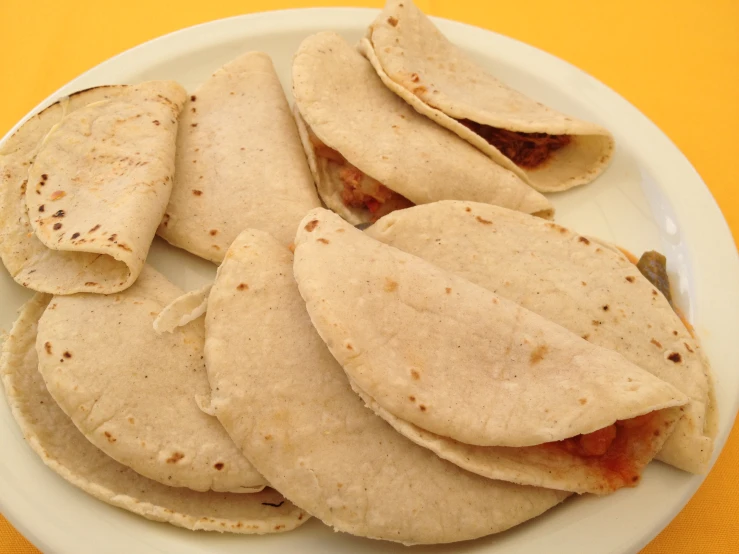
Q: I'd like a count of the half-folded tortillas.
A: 8